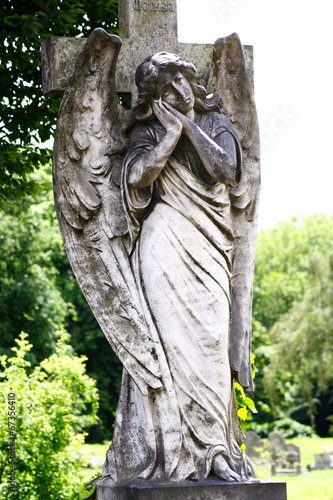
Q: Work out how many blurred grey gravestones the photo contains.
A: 4